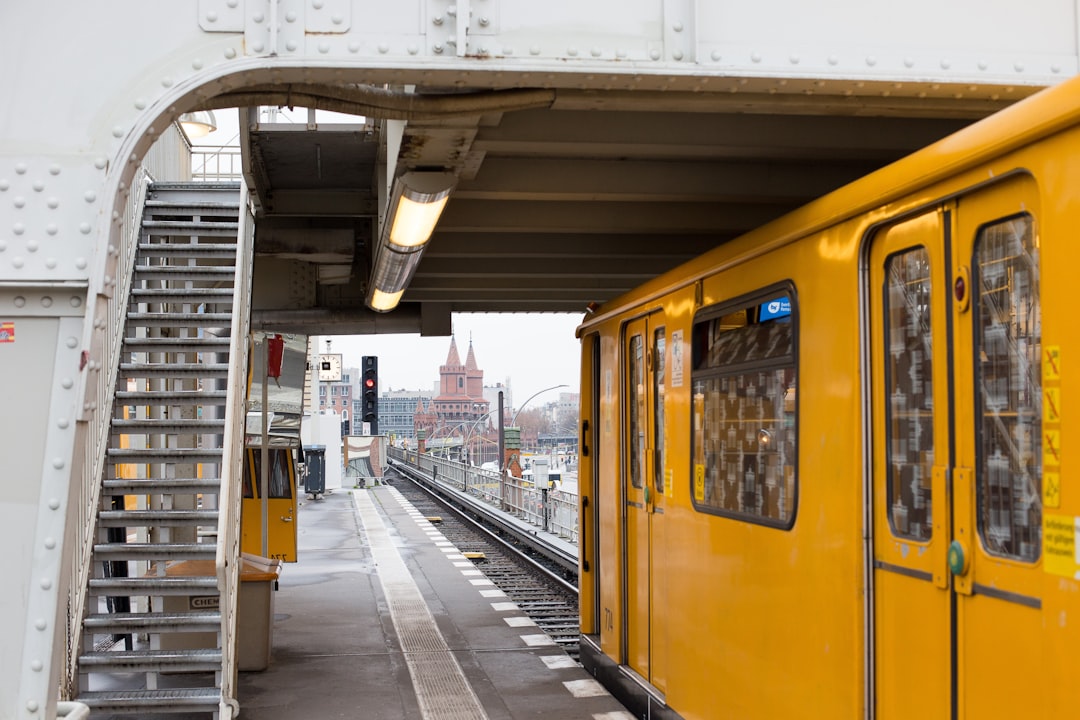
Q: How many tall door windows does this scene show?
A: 4